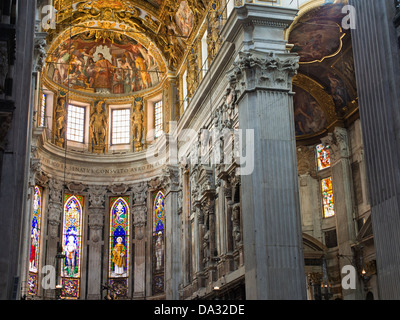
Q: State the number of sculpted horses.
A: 0